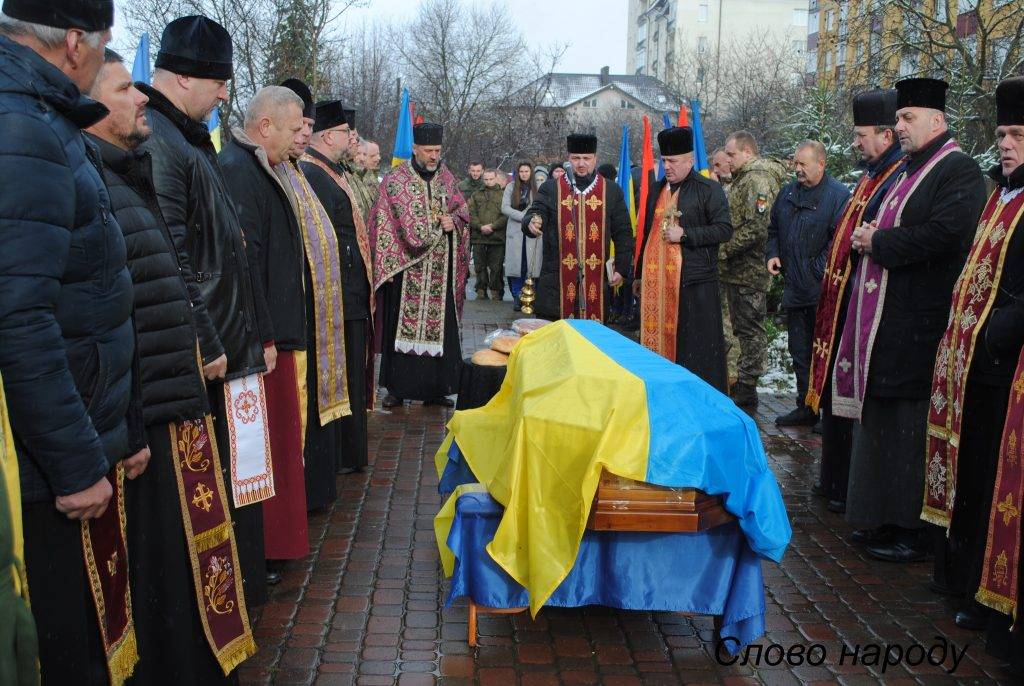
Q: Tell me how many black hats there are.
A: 11